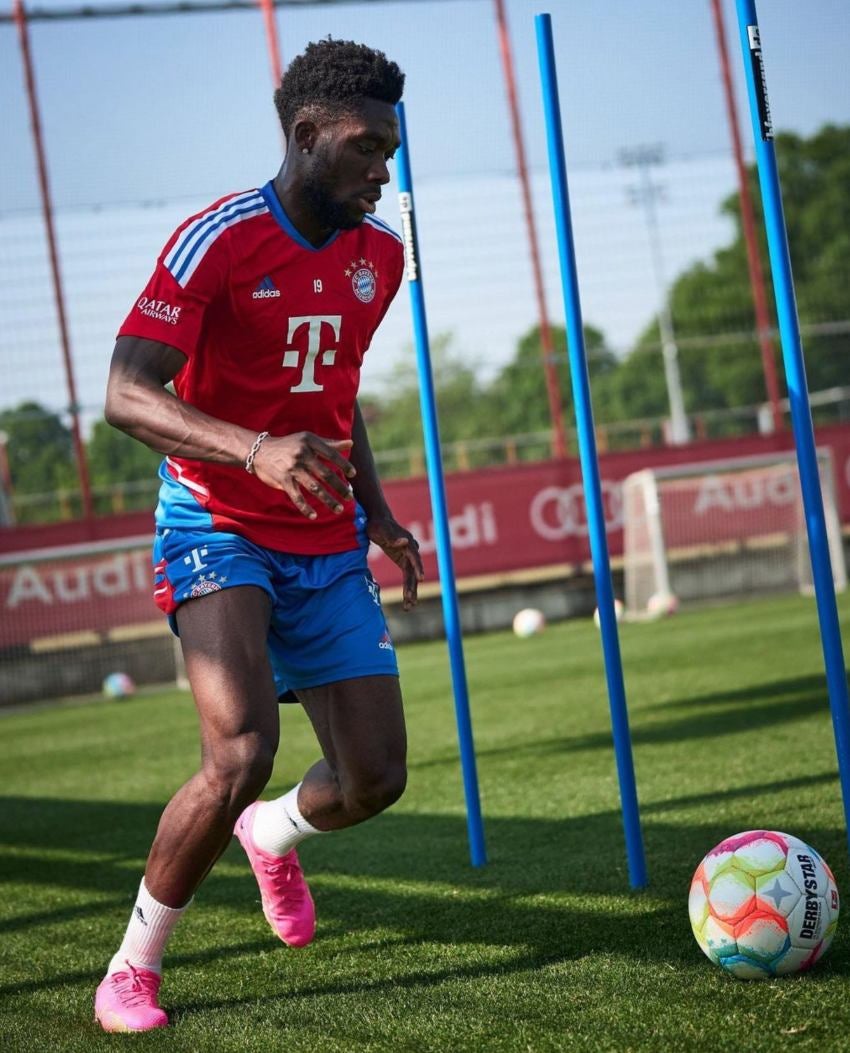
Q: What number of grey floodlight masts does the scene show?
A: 1